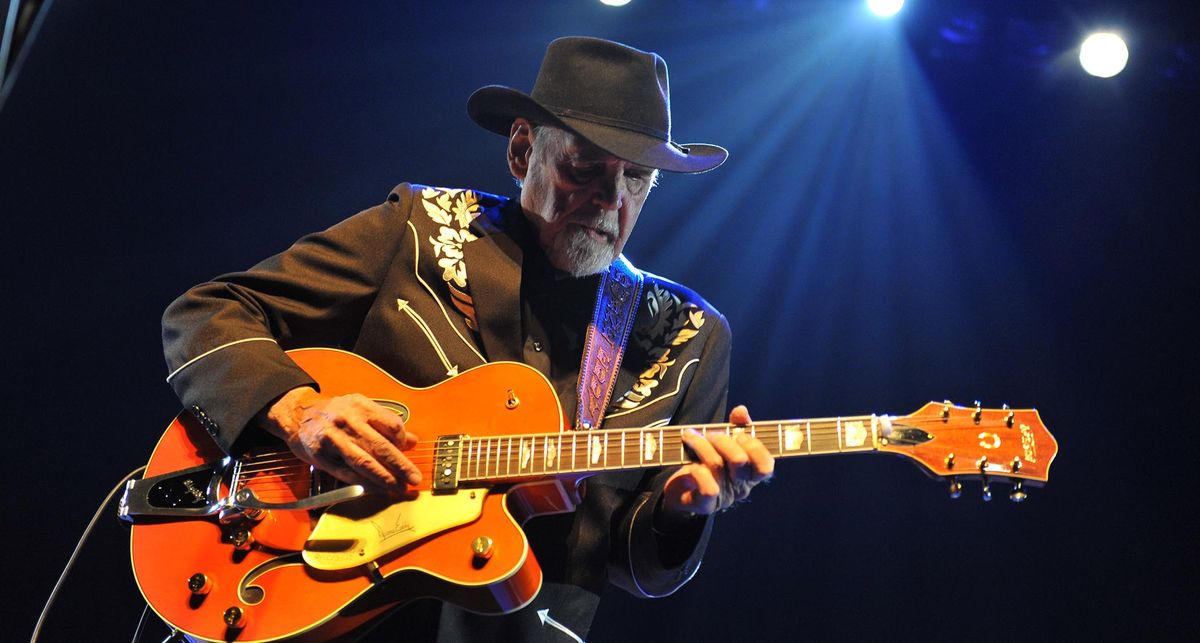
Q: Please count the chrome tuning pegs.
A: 6